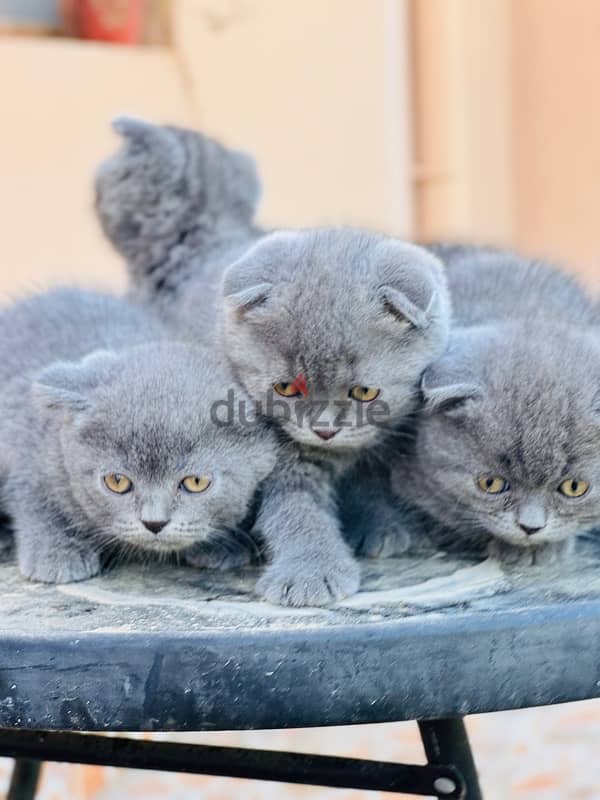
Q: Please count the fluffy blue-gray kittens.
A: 4